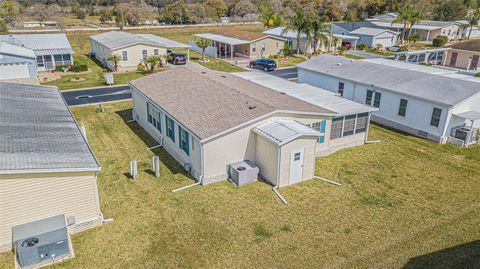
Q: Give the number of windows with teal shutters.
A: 4